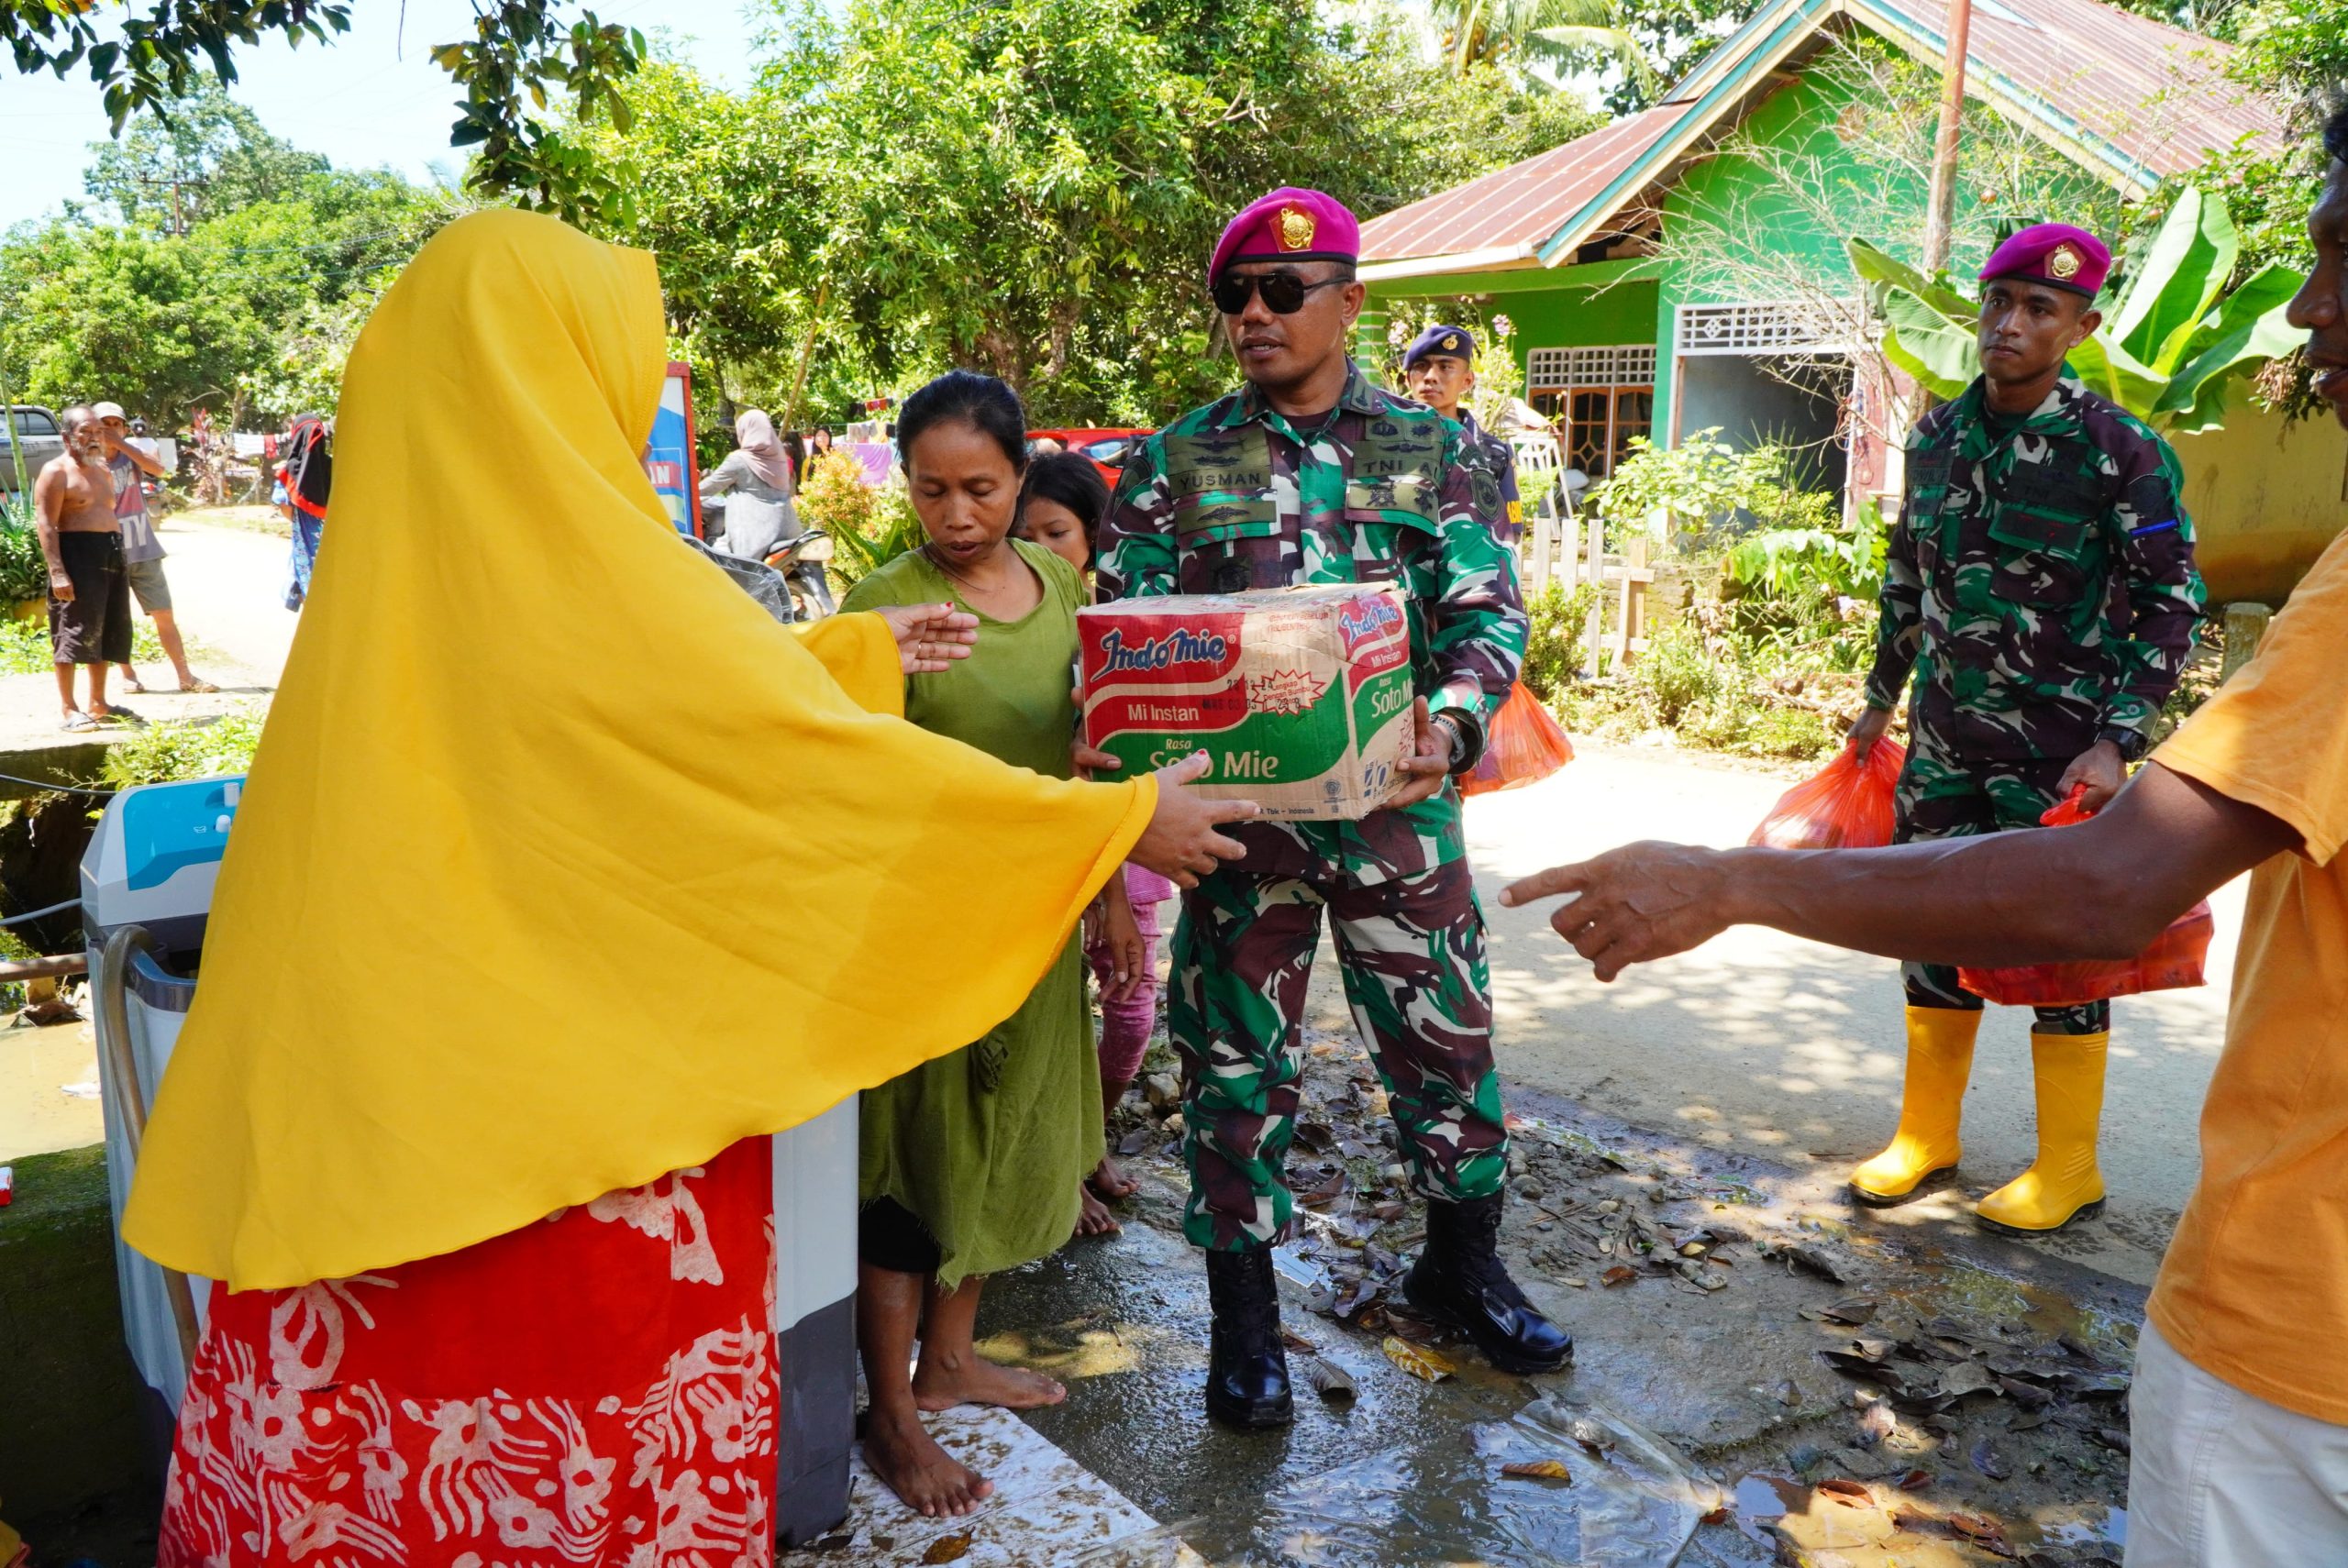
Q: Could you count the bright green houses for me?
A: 1